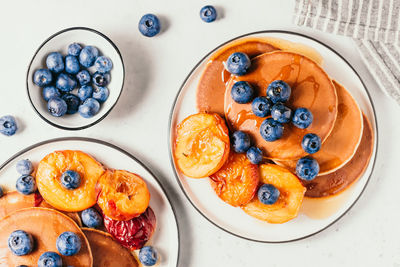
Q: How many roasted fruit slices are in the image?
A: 6